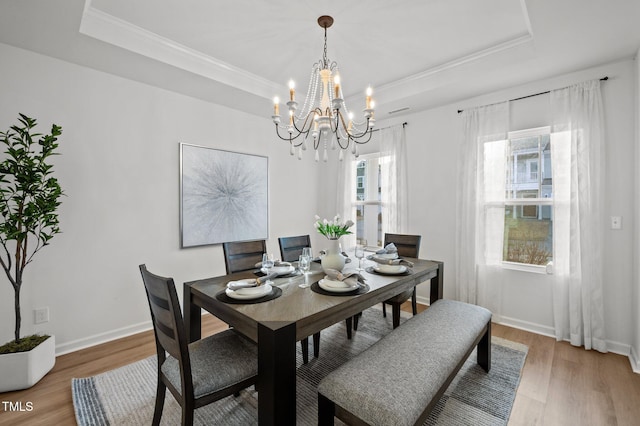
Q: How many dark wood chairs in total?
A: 4